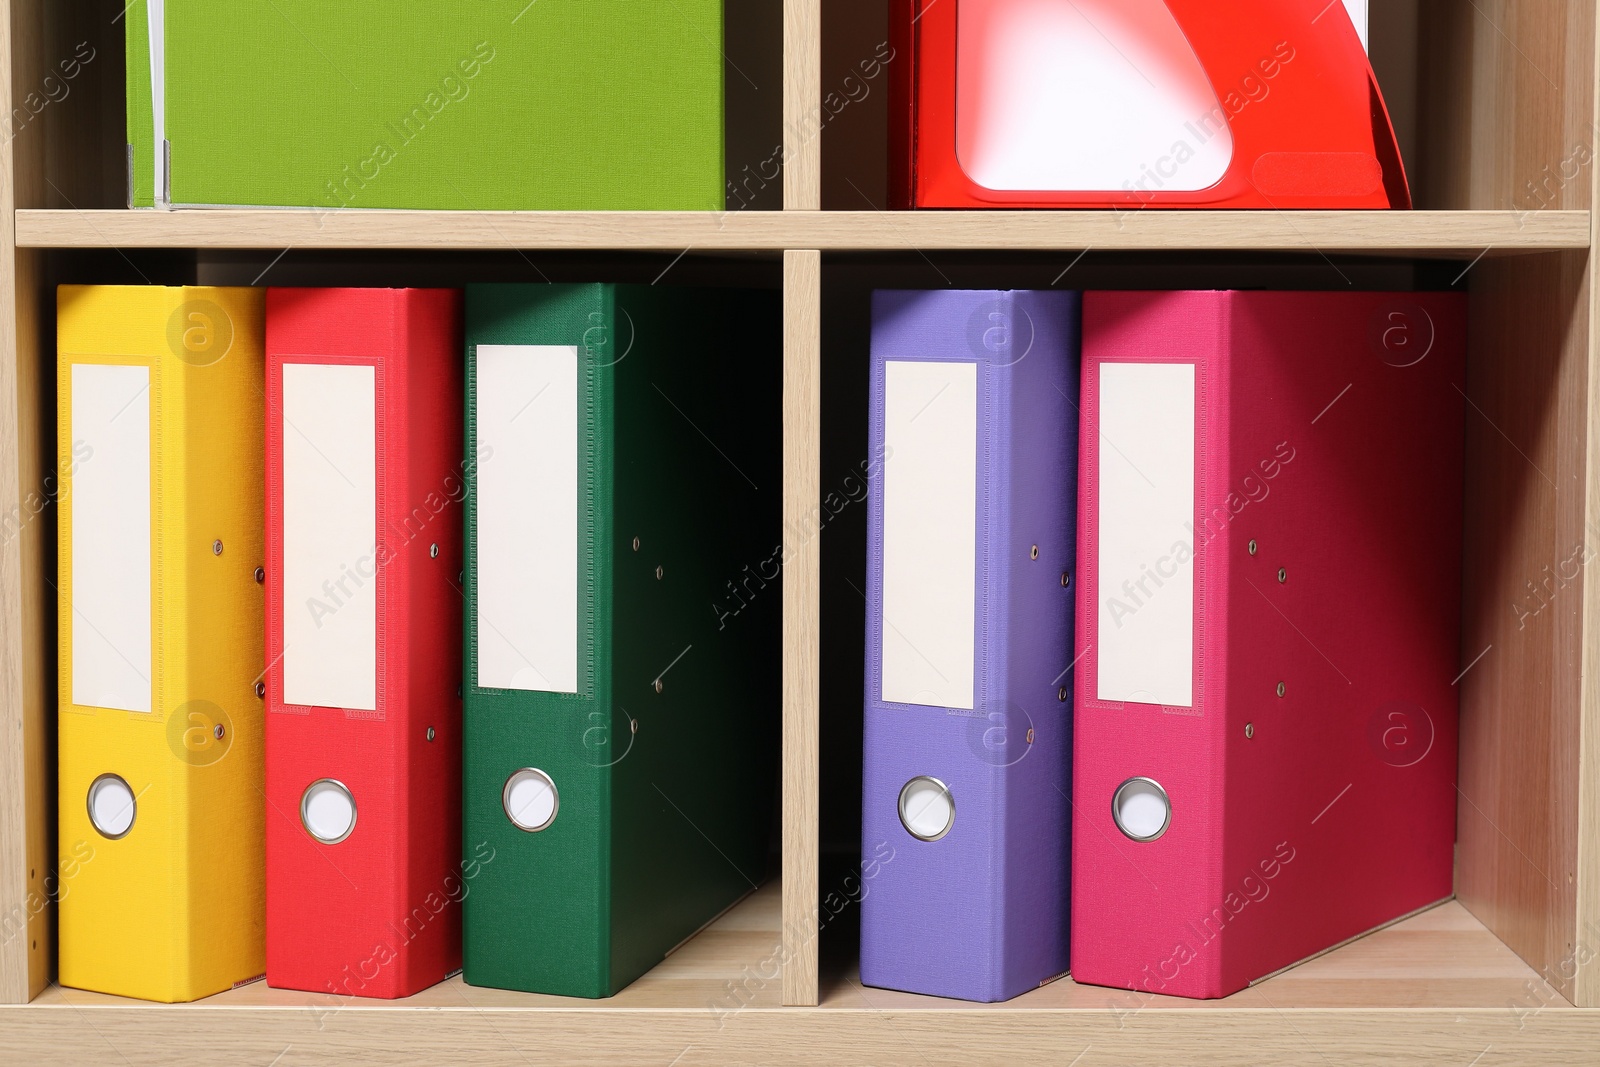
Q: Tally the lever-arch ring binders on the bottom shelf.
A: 5